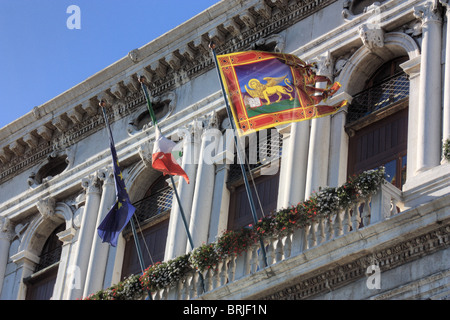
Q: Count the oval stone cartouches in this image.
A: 4